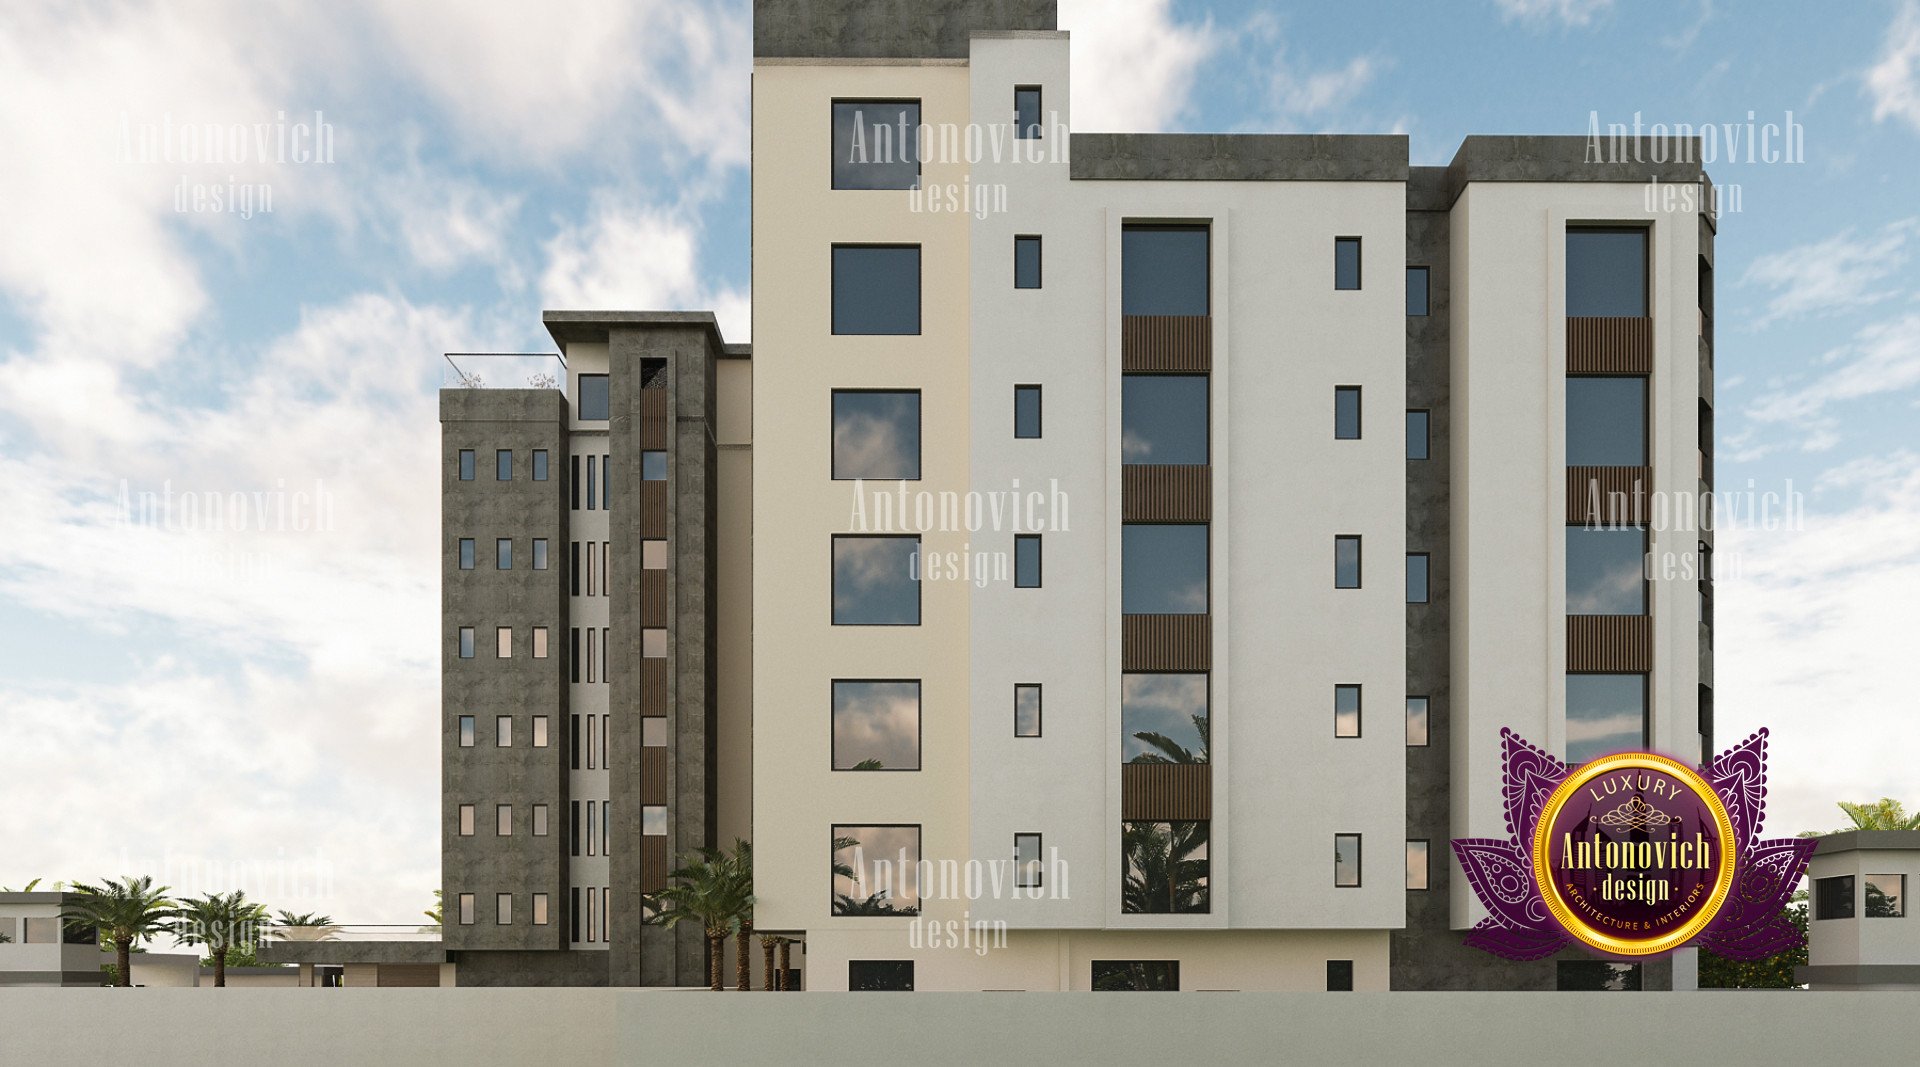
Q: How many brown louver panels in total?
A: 13